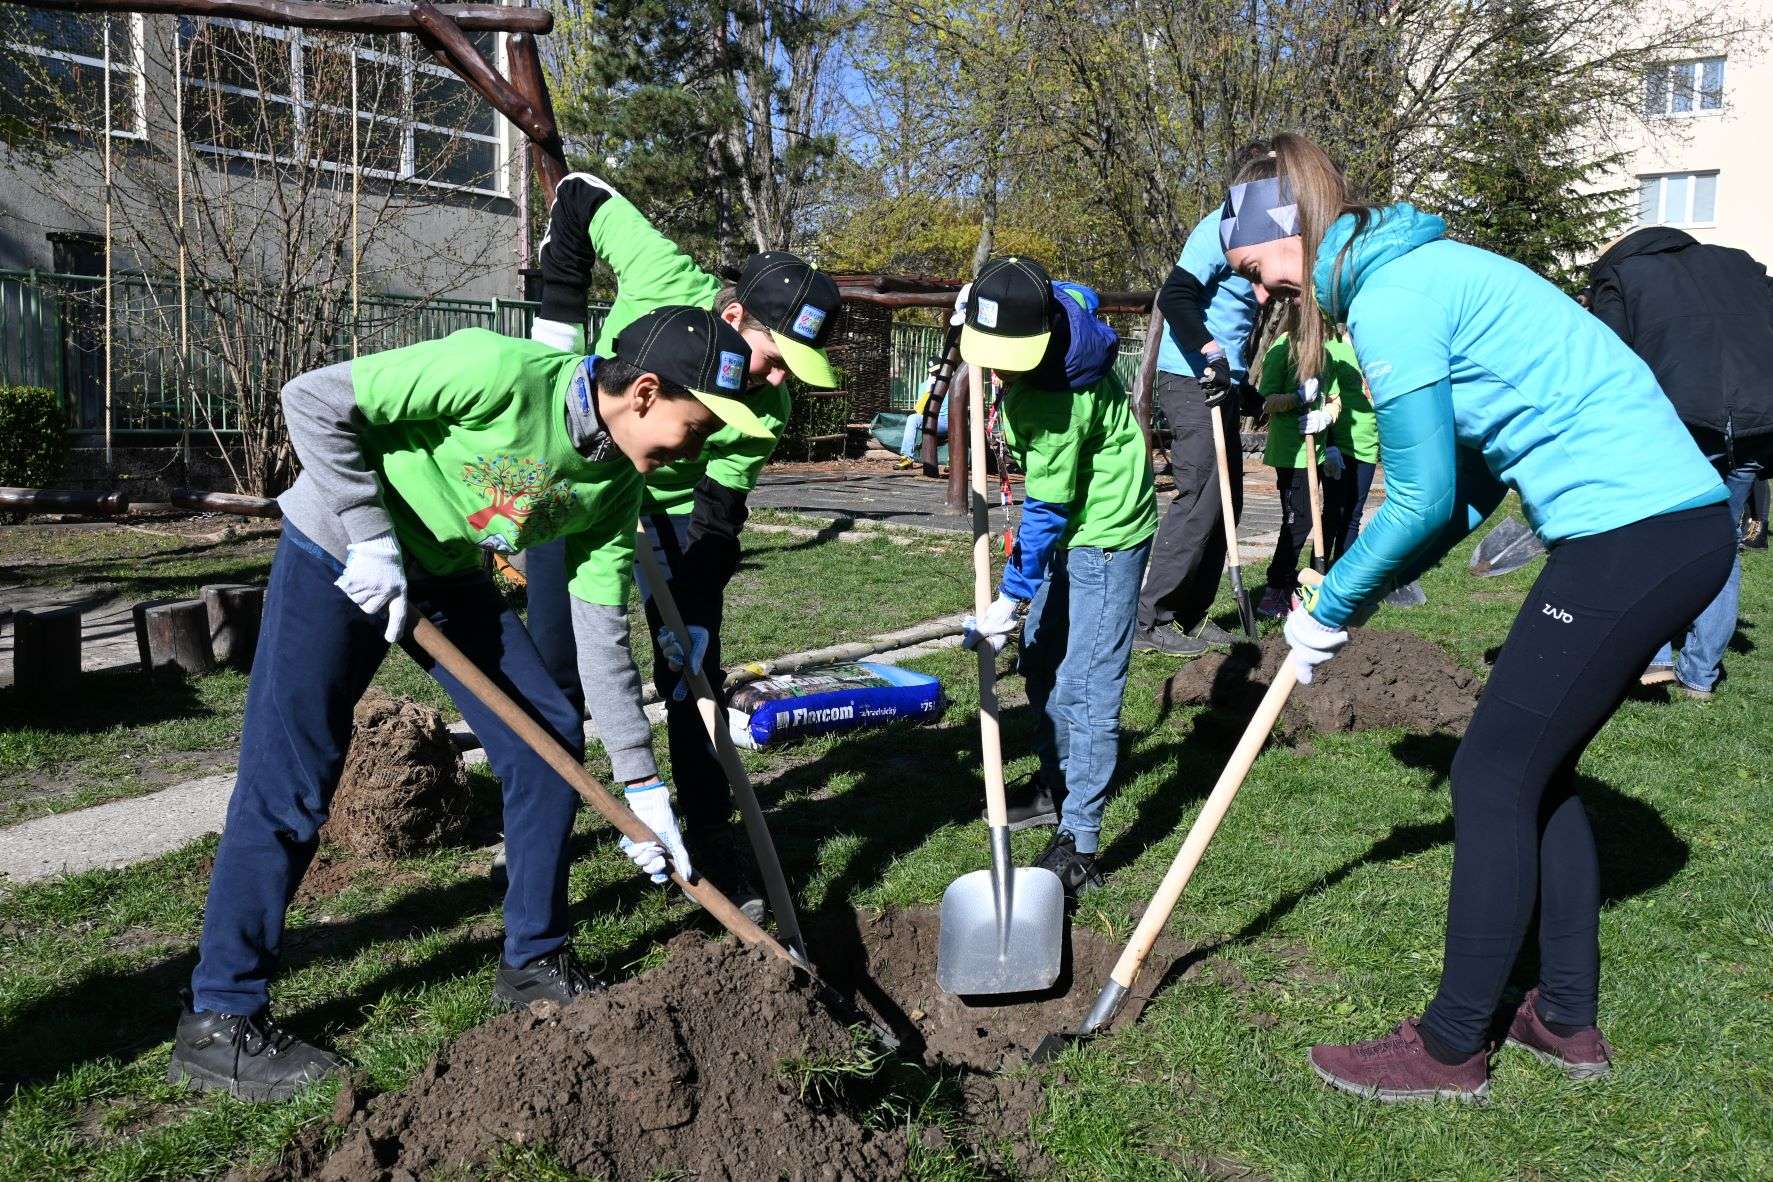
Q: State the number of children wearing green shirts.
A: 5